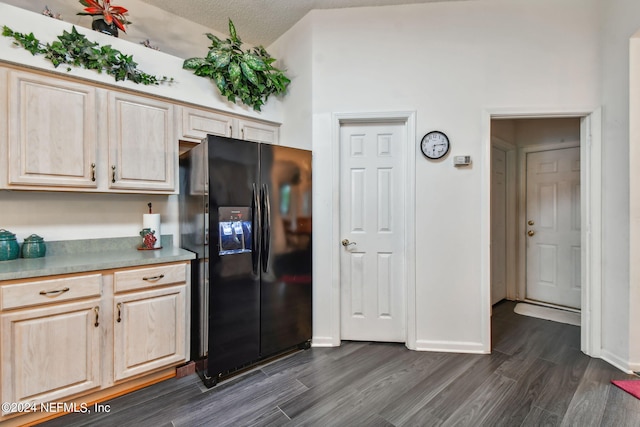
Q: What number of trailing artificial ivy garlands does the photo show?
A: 1